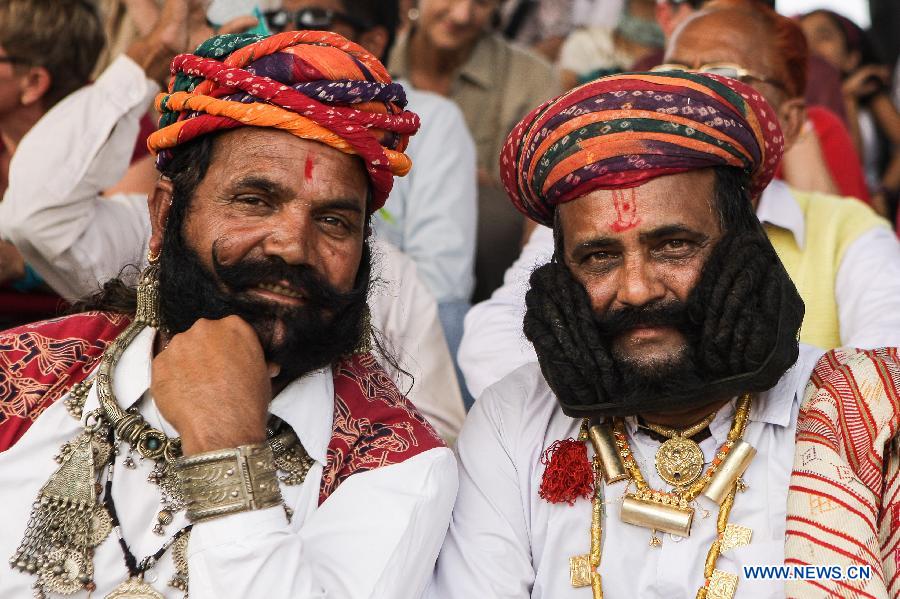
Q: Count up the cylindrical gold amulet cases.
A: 3